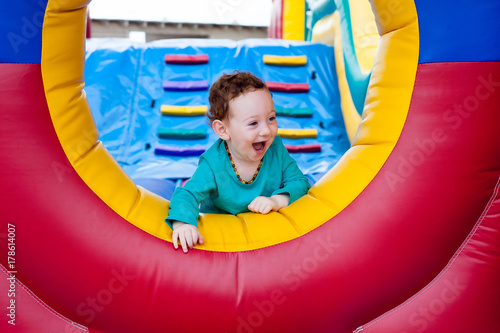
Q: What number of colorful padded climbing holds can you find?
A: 10